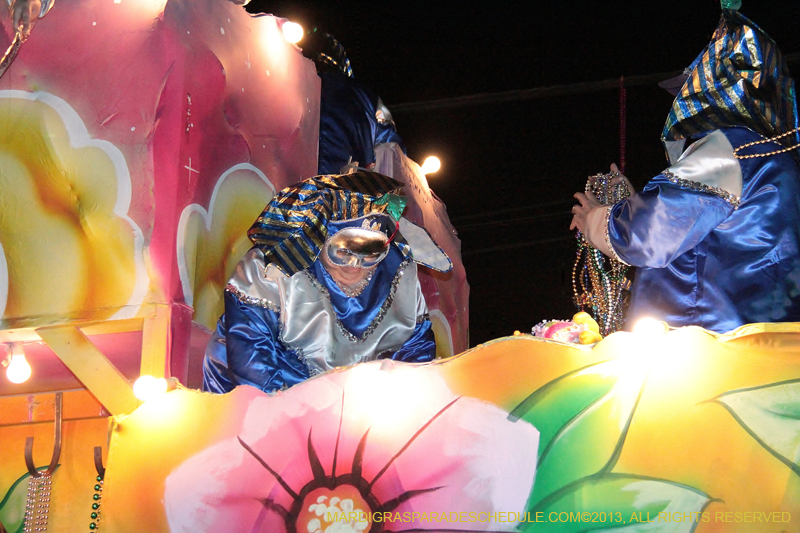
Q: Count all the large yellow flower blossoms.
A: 2